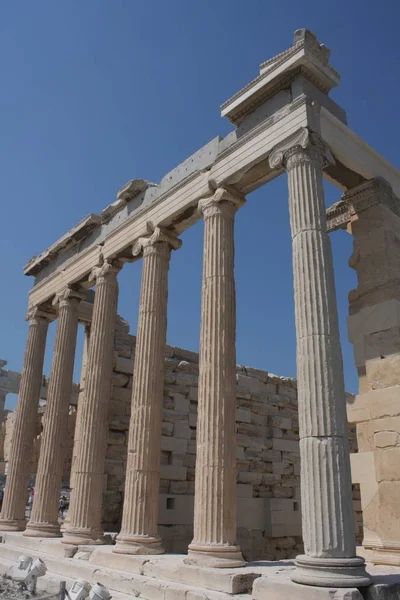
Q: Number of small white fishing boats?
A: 0